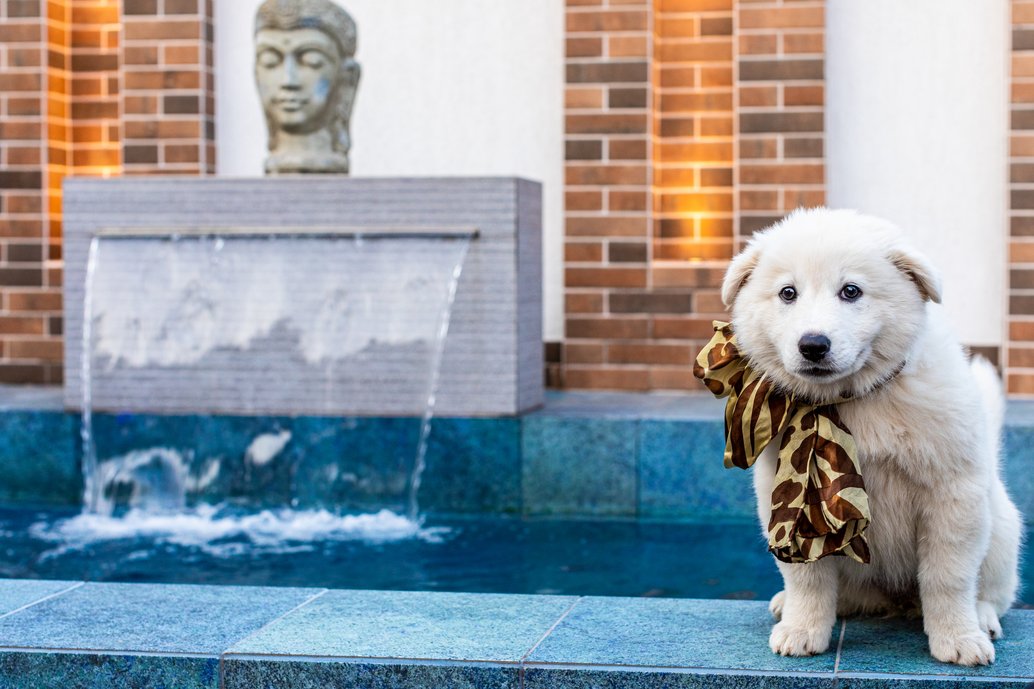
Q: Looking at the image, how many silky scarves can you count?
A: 1